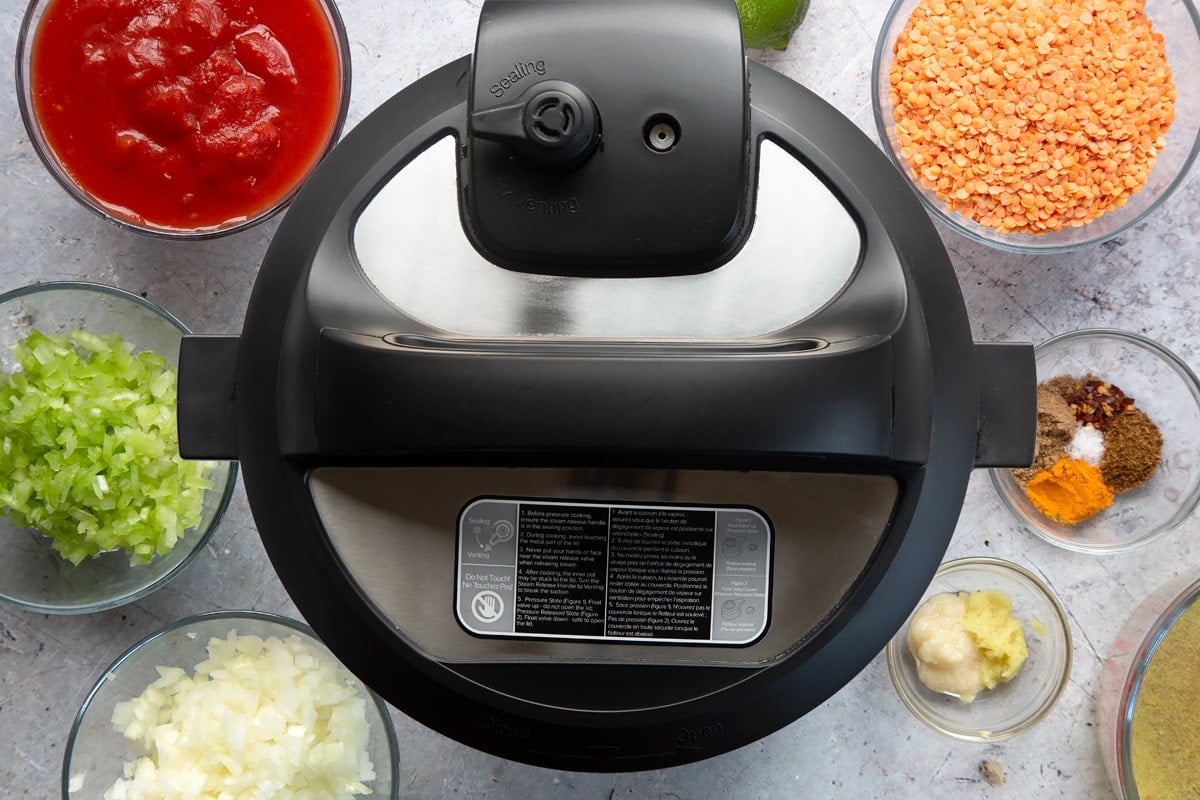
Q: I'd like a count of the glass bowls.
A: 7